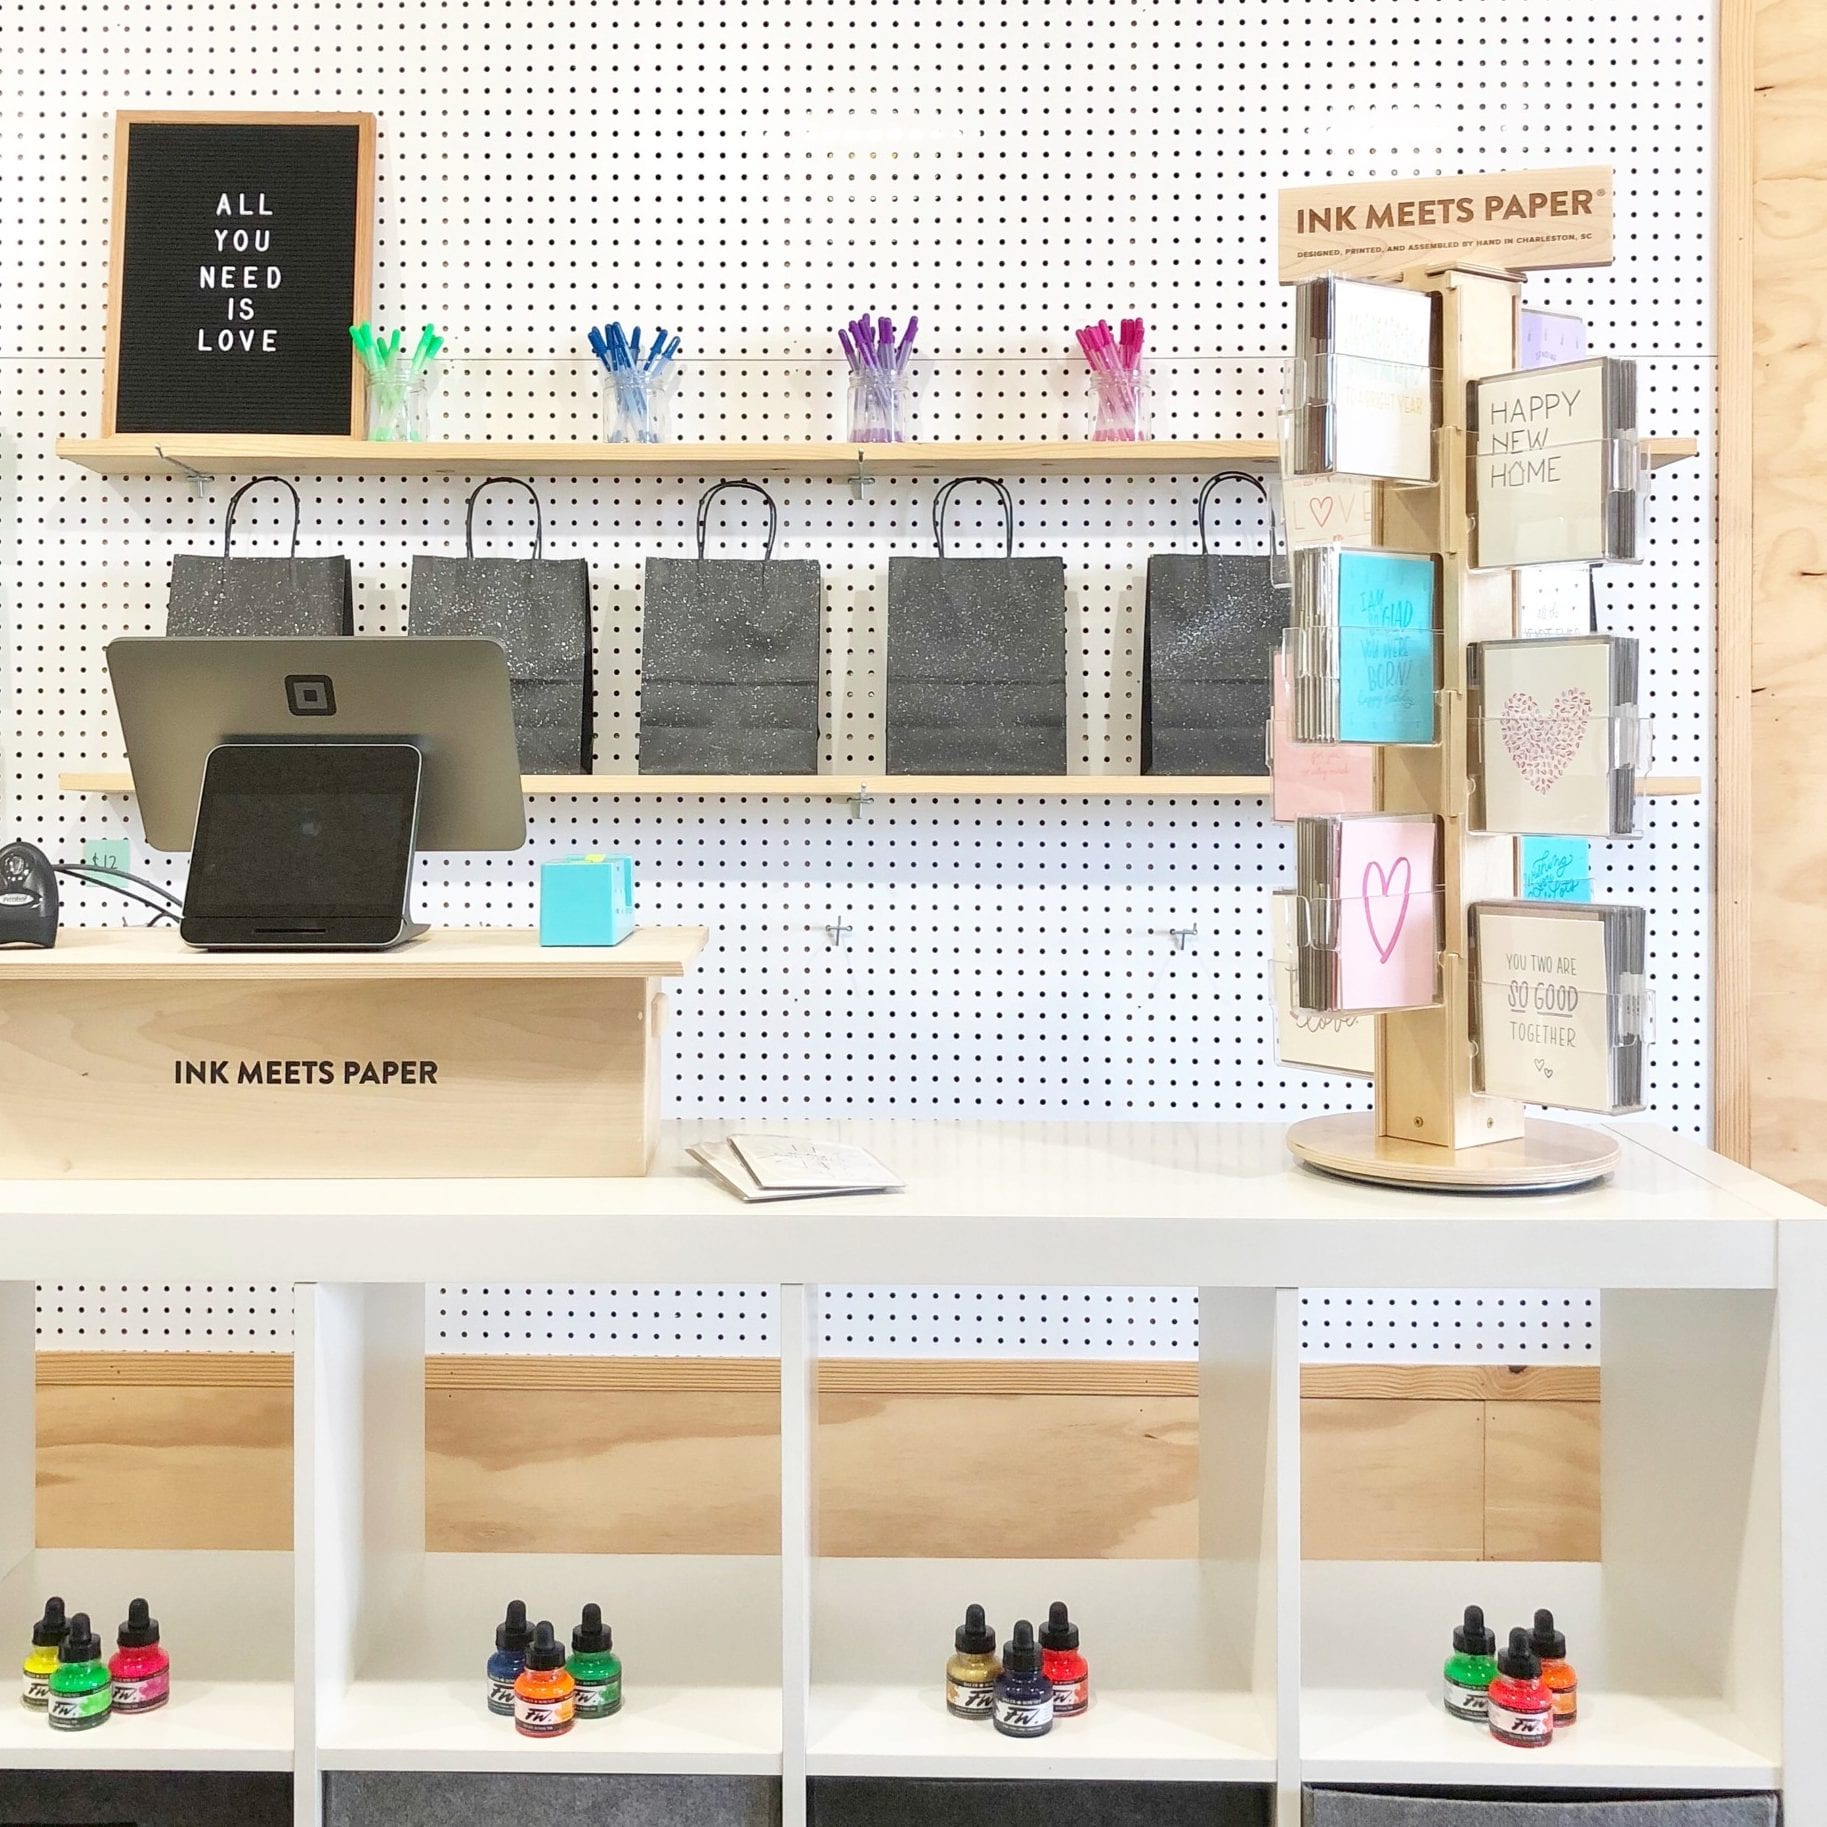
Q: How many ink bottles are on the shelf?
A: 12